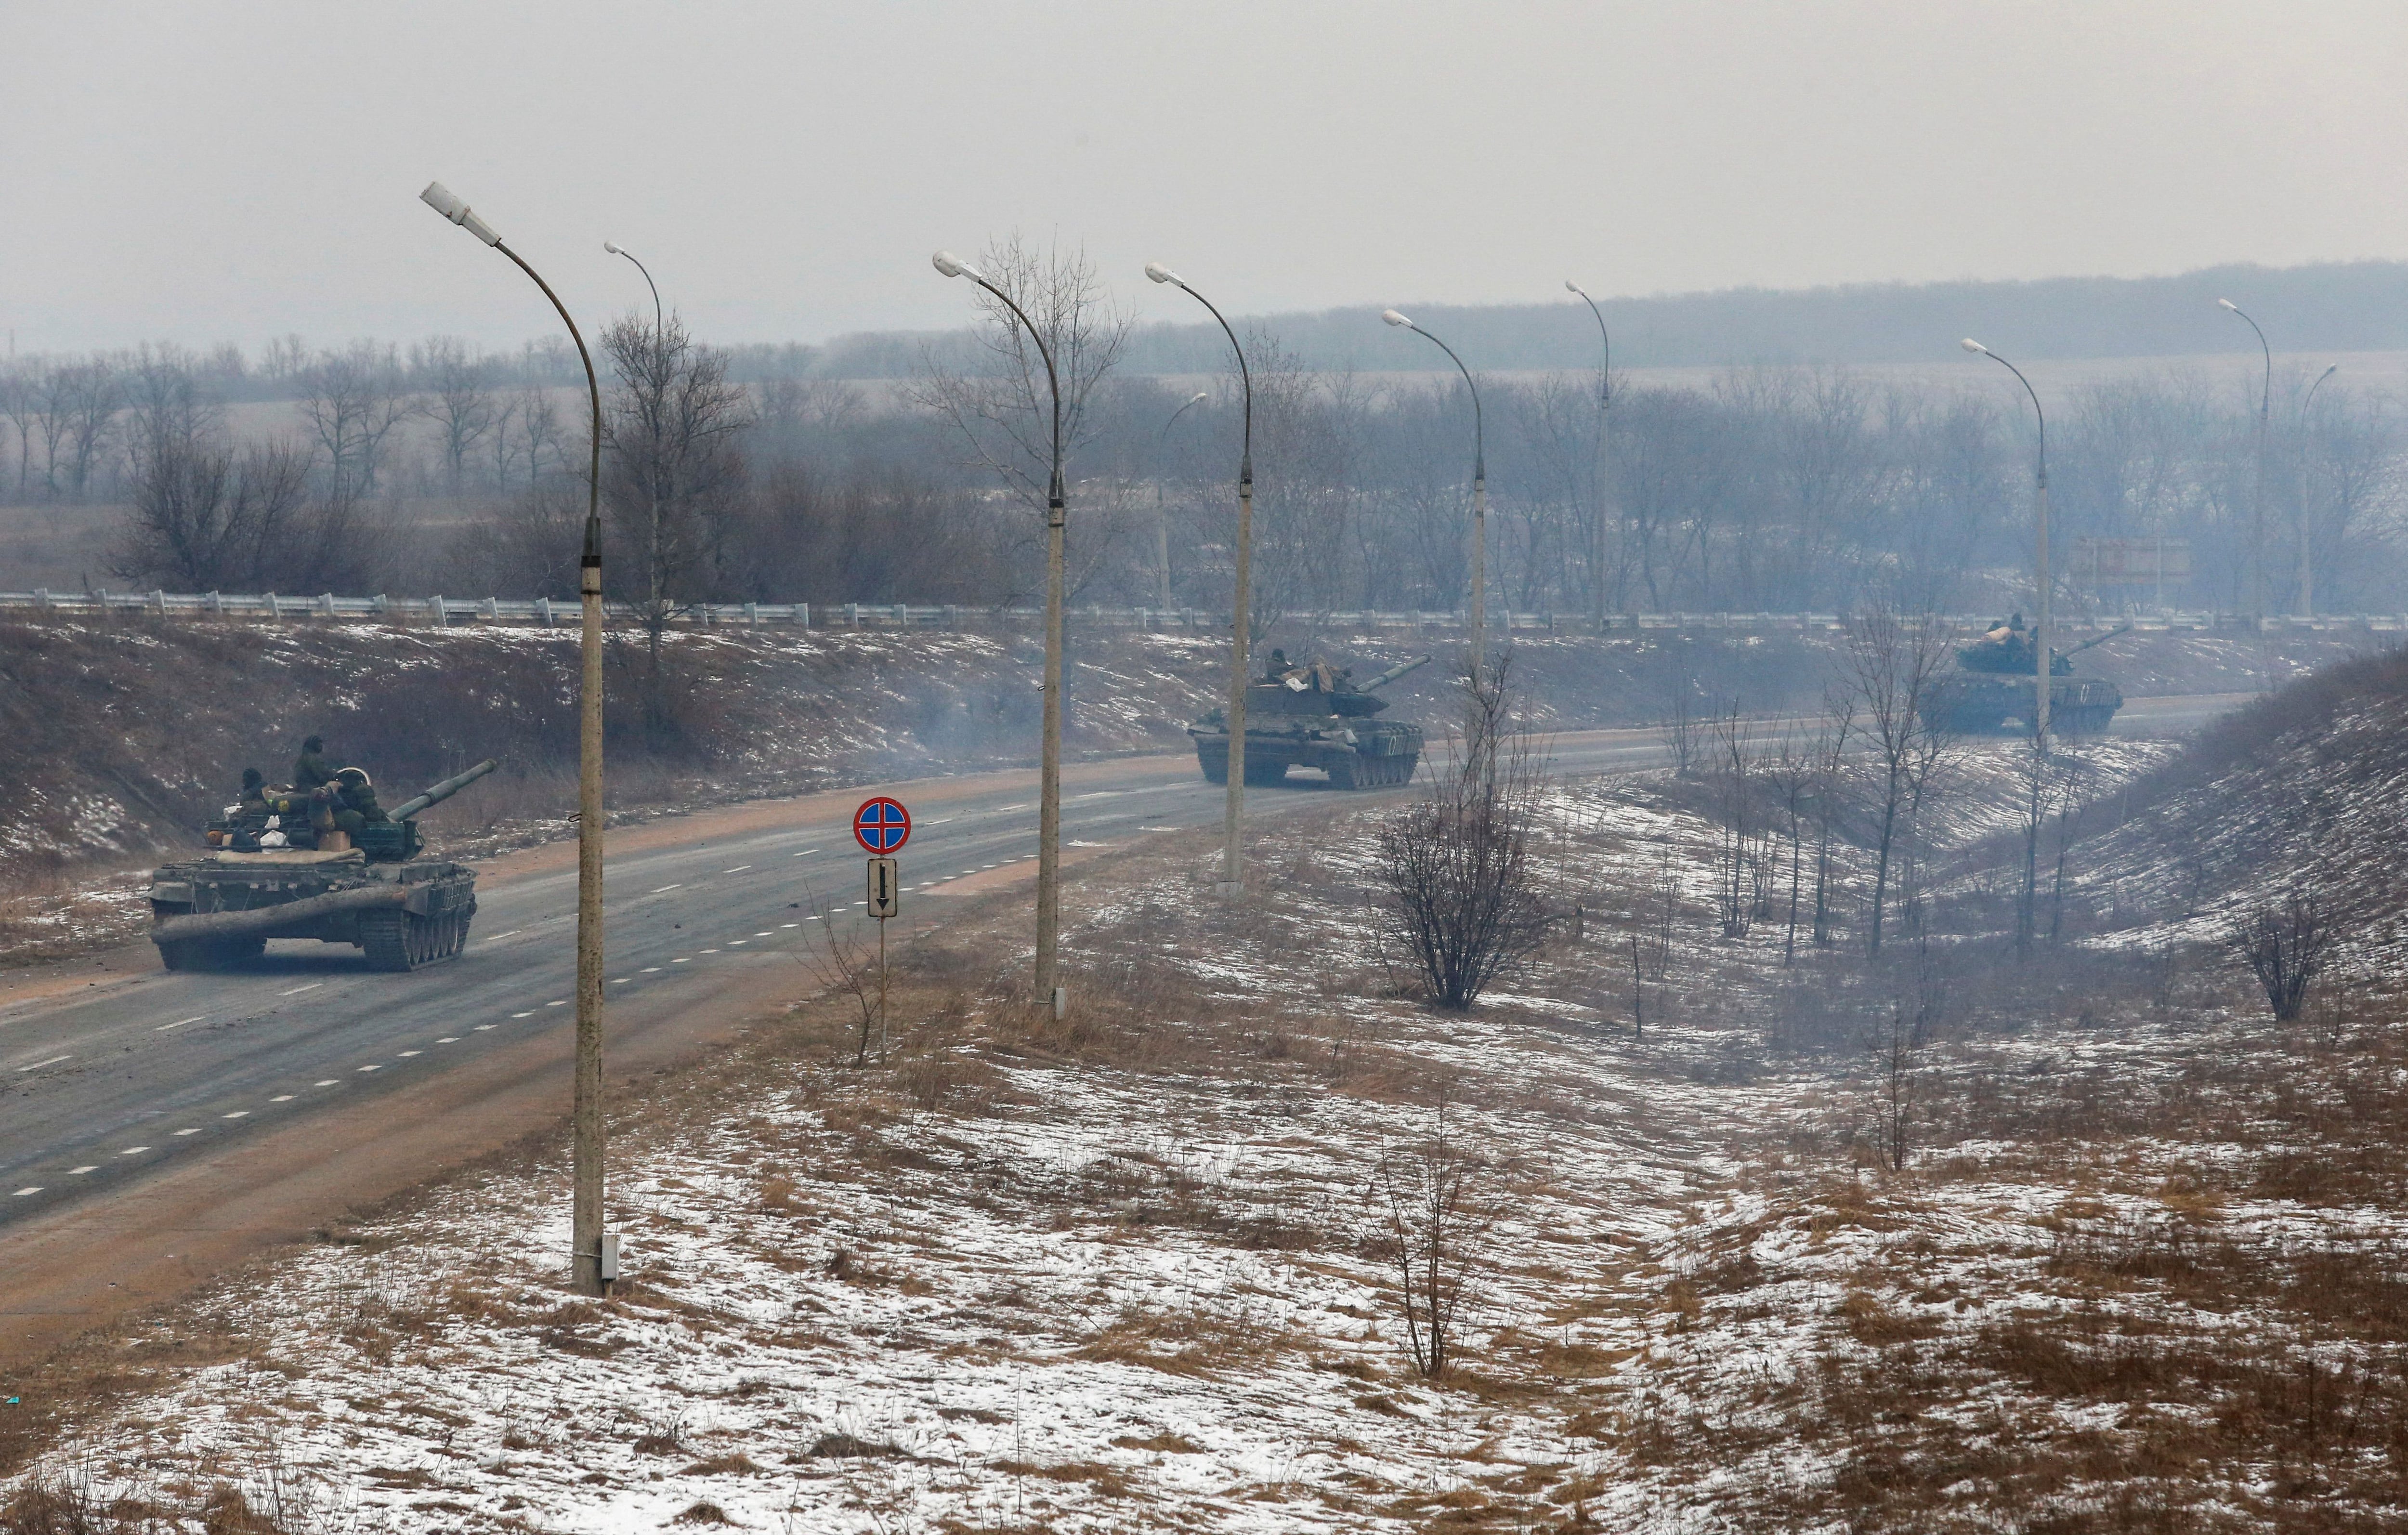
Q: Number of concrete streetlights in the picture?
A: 10